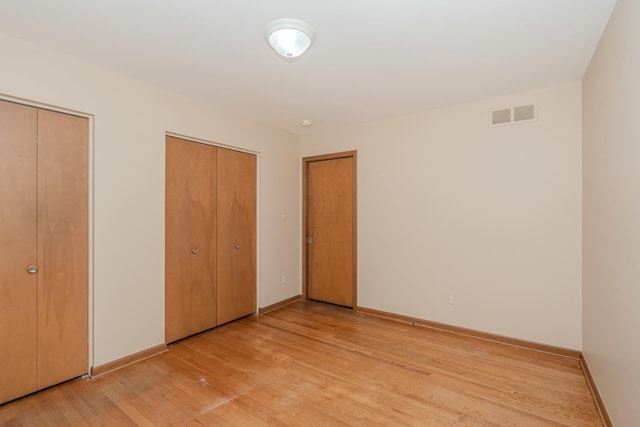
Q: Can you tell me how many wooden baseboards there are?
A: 4